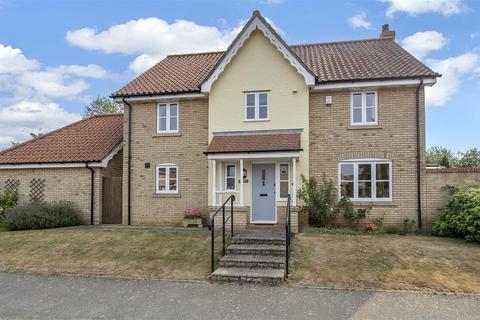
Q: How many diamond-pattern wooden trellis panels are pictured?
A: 2